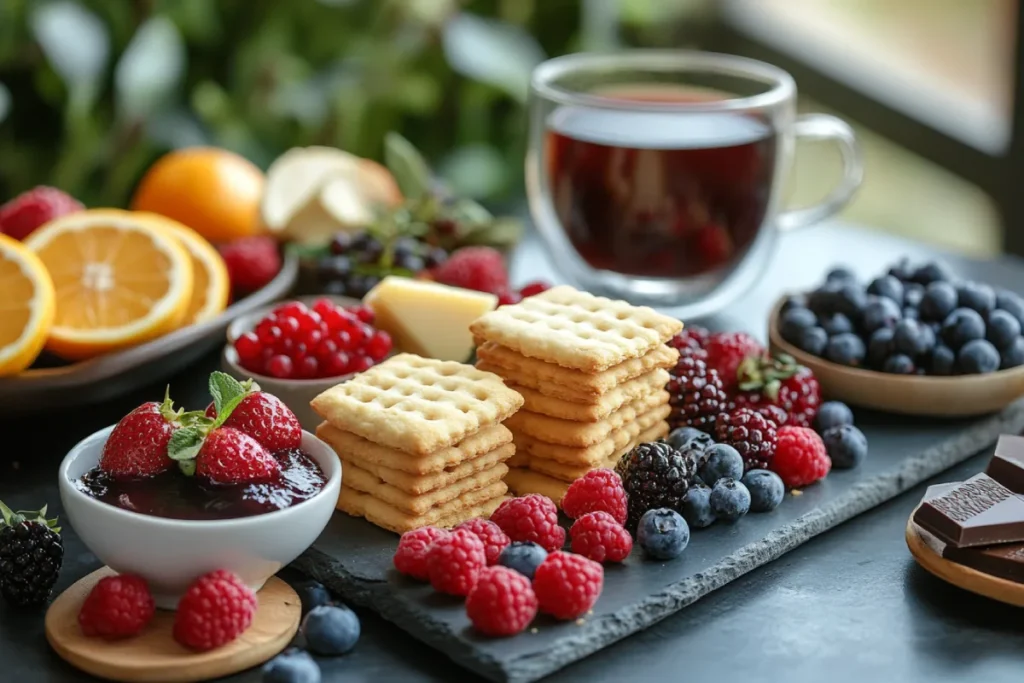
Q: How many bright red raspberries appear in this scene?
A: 11